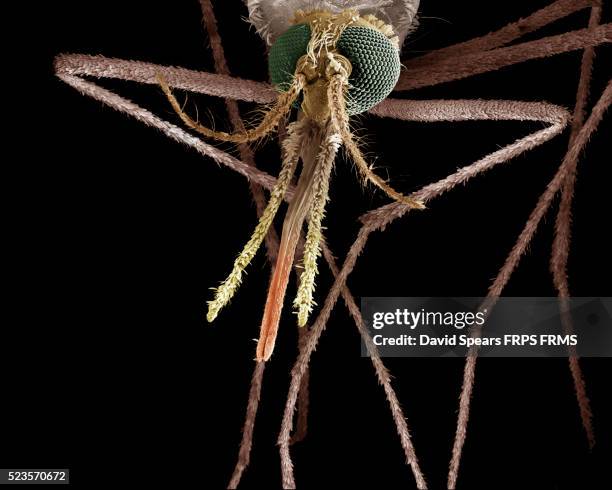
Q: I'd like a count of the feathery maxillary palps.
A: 2